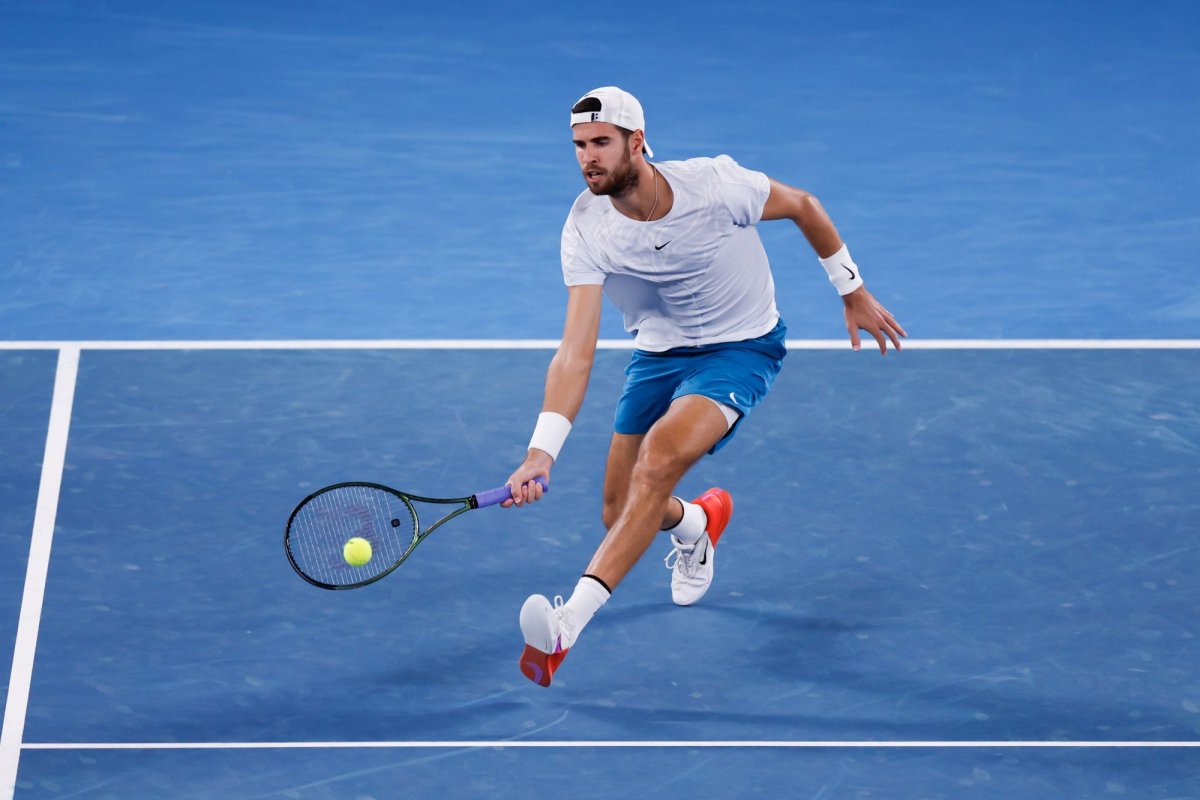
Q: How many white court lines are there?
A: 3